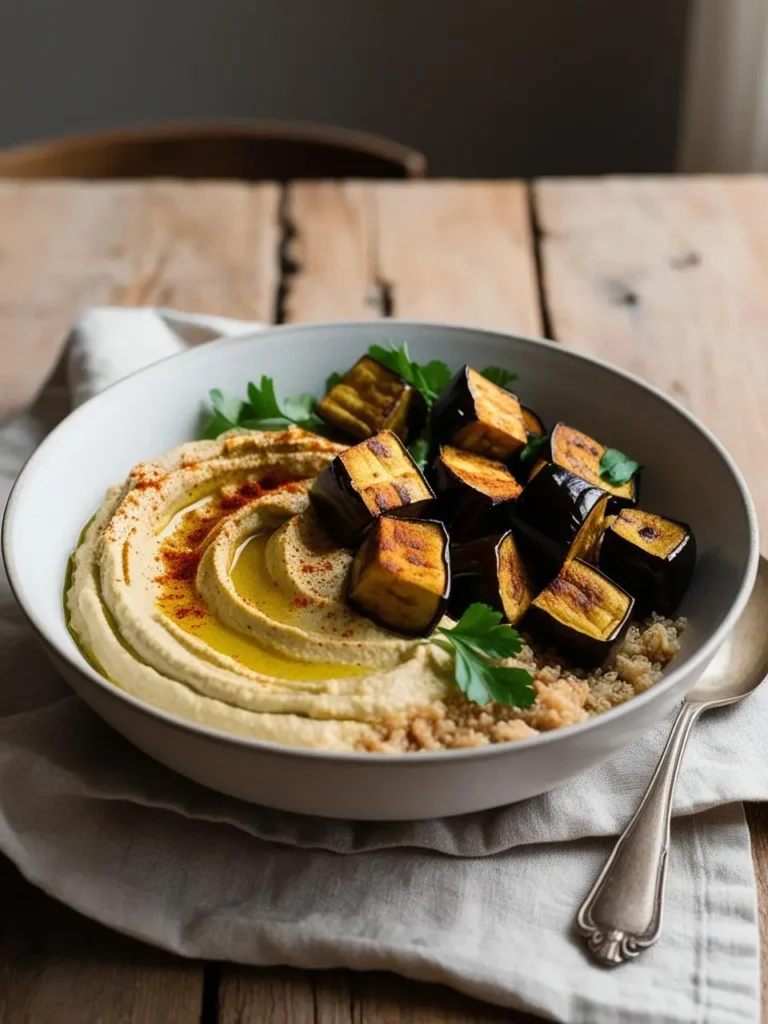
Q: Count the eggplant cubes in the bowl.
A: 11